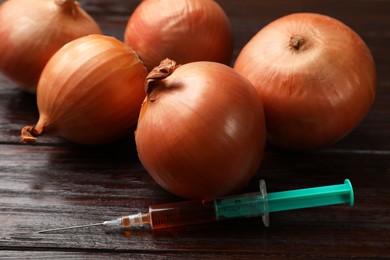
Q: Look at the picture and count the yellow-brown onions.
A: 5